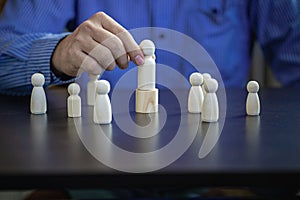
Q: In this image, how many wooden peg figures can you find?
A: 9